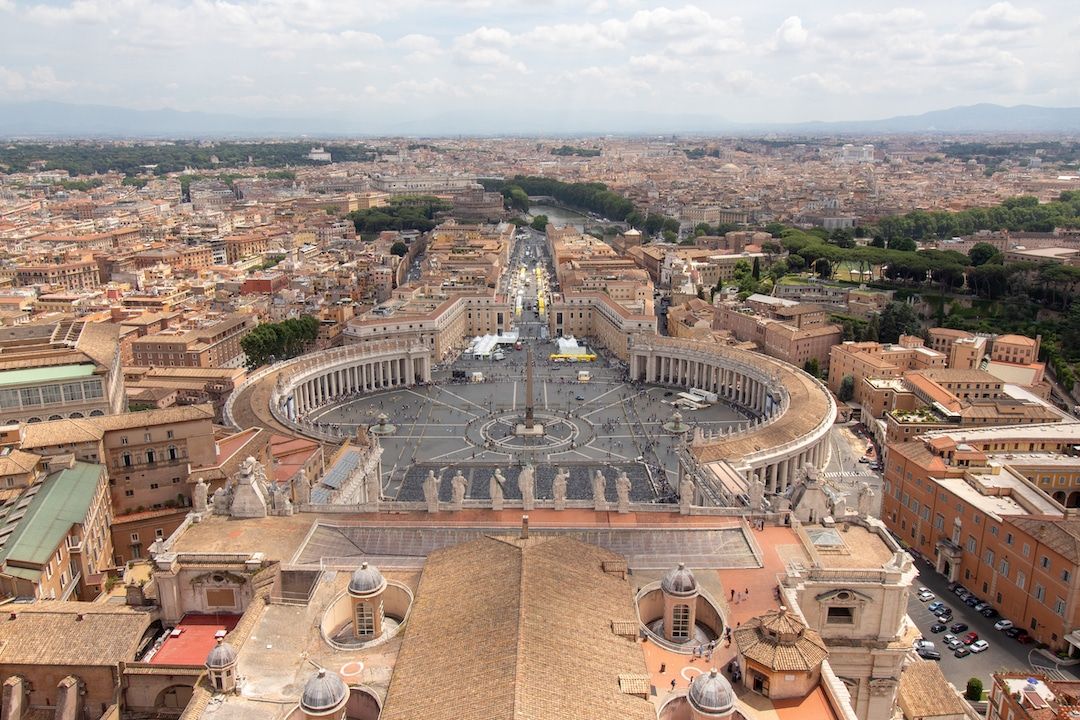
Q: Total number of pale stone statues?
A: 13